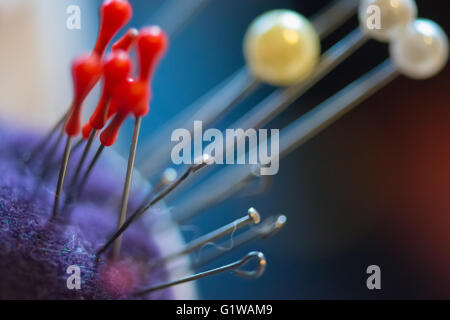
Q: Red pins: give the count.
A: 6